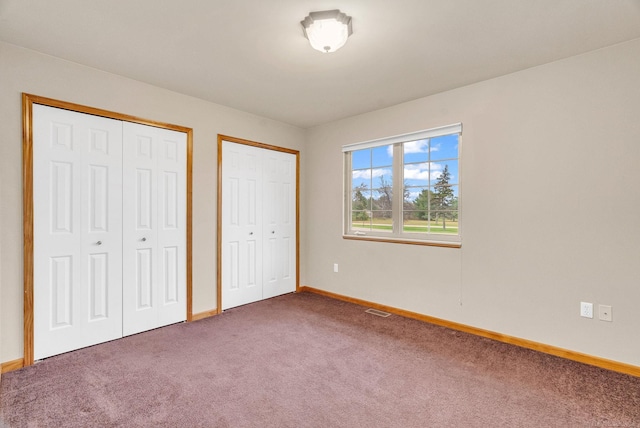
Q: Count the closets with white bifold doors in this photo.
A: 2